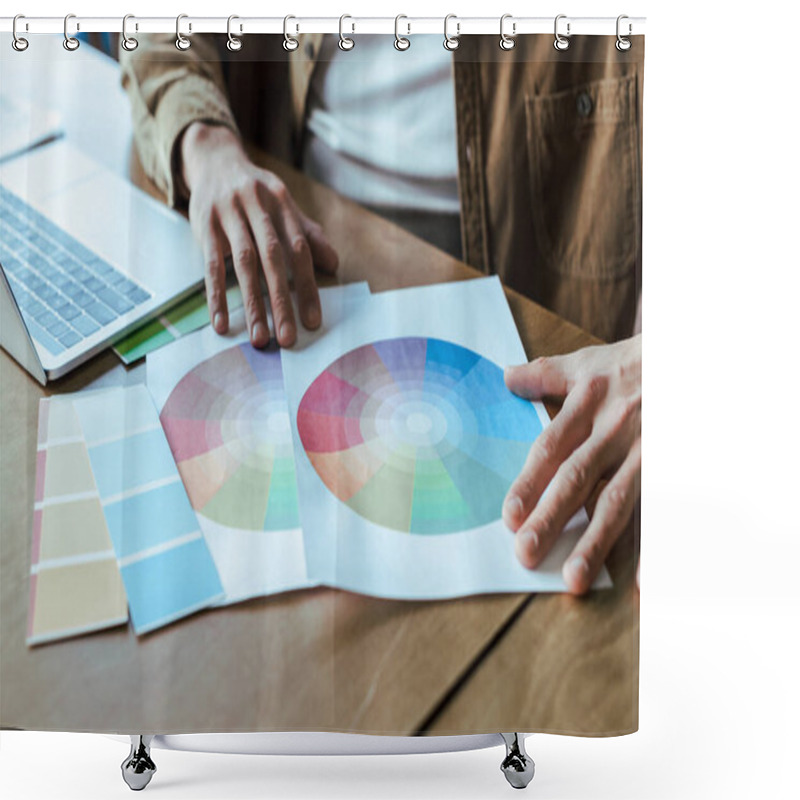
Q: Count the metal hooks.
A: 12